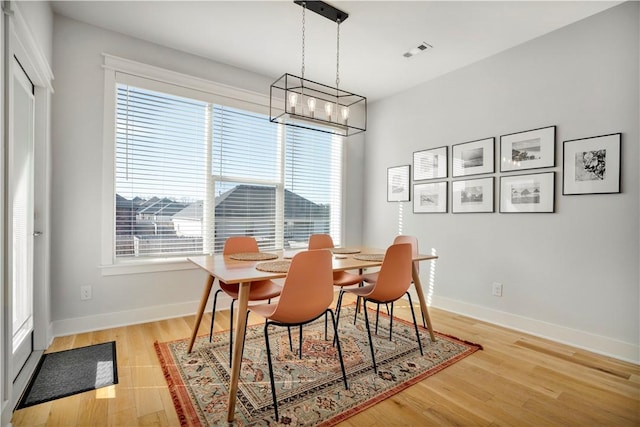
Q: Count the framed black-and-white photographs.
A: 8